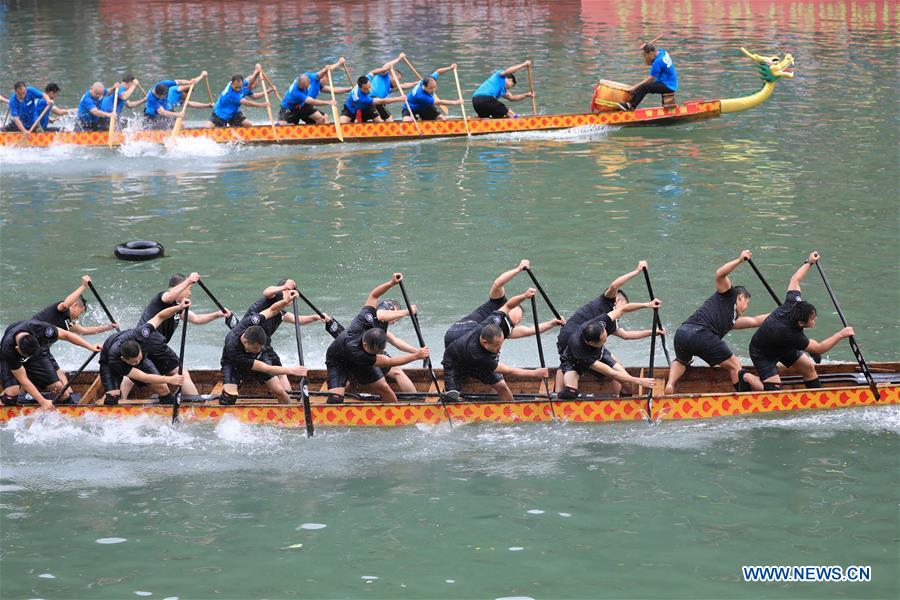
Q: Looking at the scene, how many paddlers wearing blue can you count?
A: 14